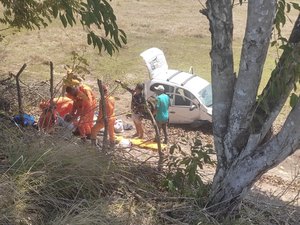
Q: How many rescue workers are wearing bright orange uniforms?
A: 3